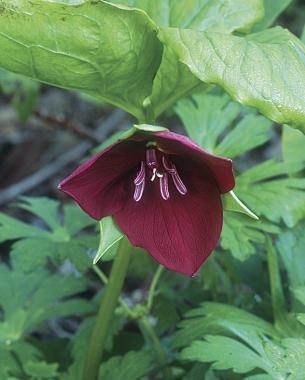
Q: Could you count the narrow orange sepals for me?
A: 0